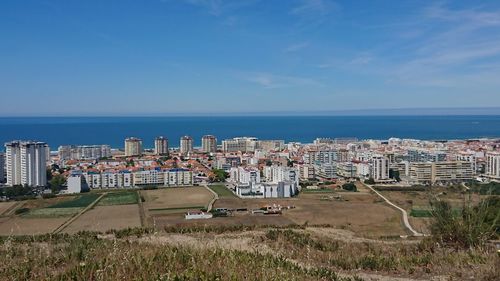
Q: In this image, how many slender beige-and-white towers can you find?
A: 4